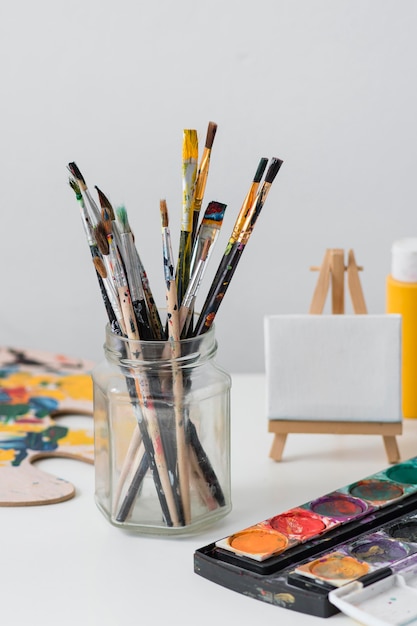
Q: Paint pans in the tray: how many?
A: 8